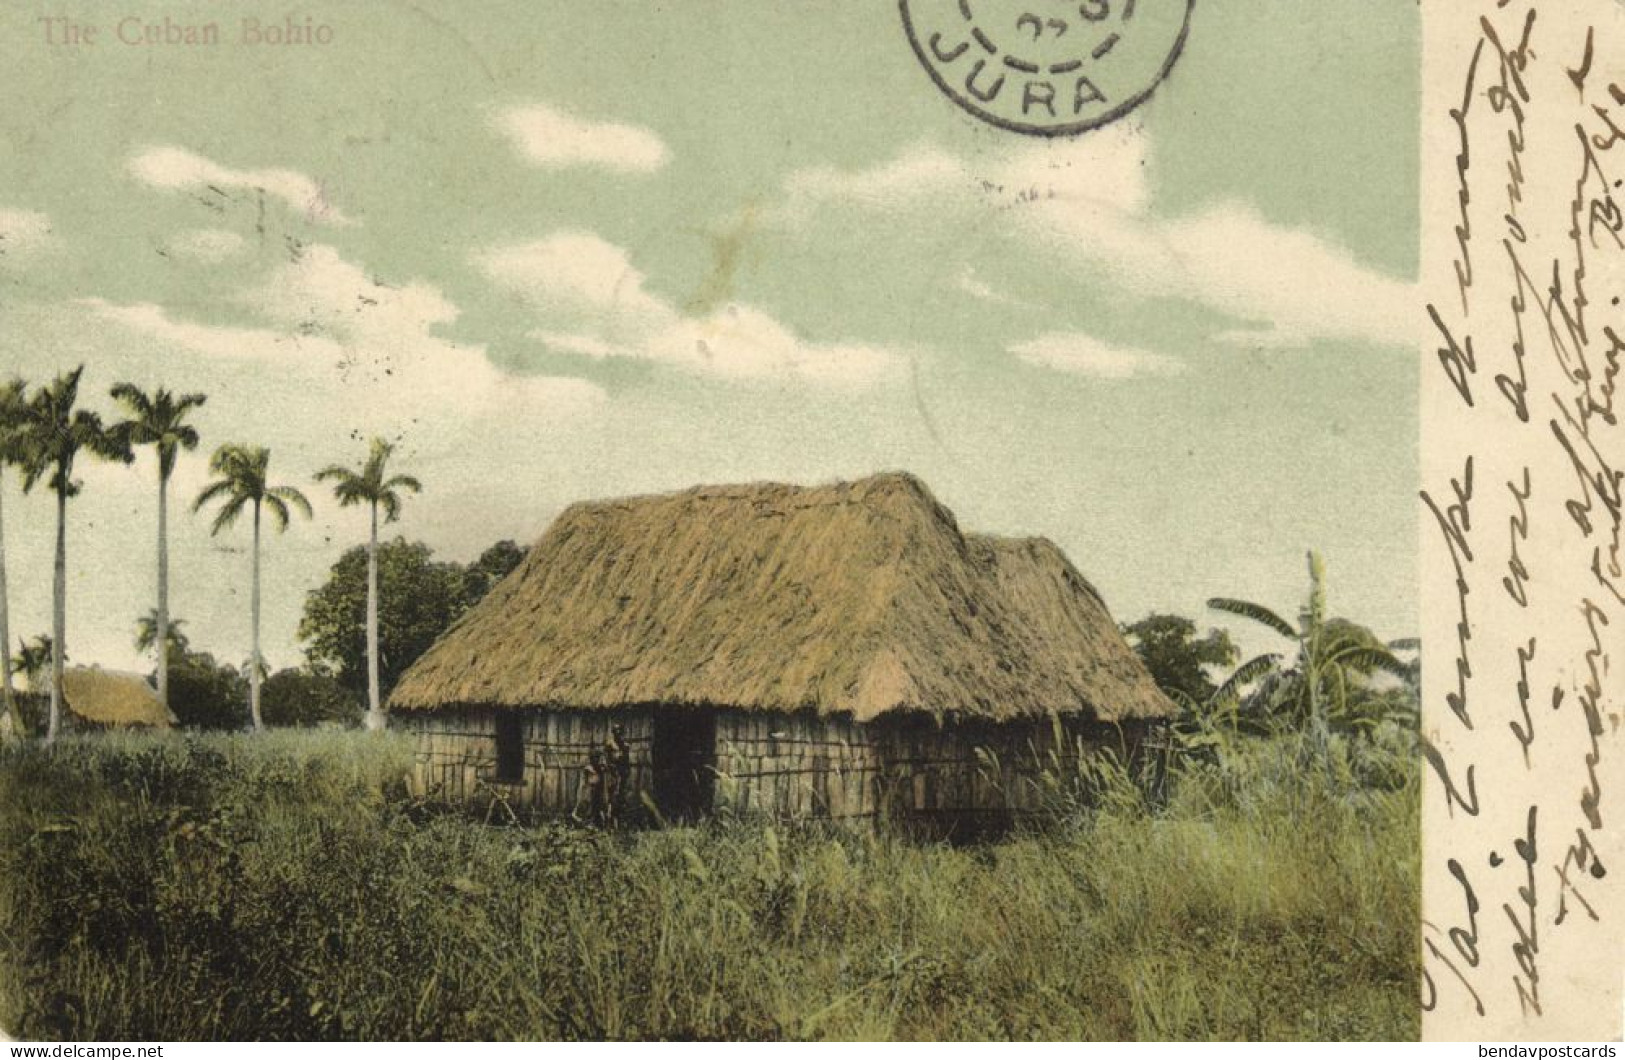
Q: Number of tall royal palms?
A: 5